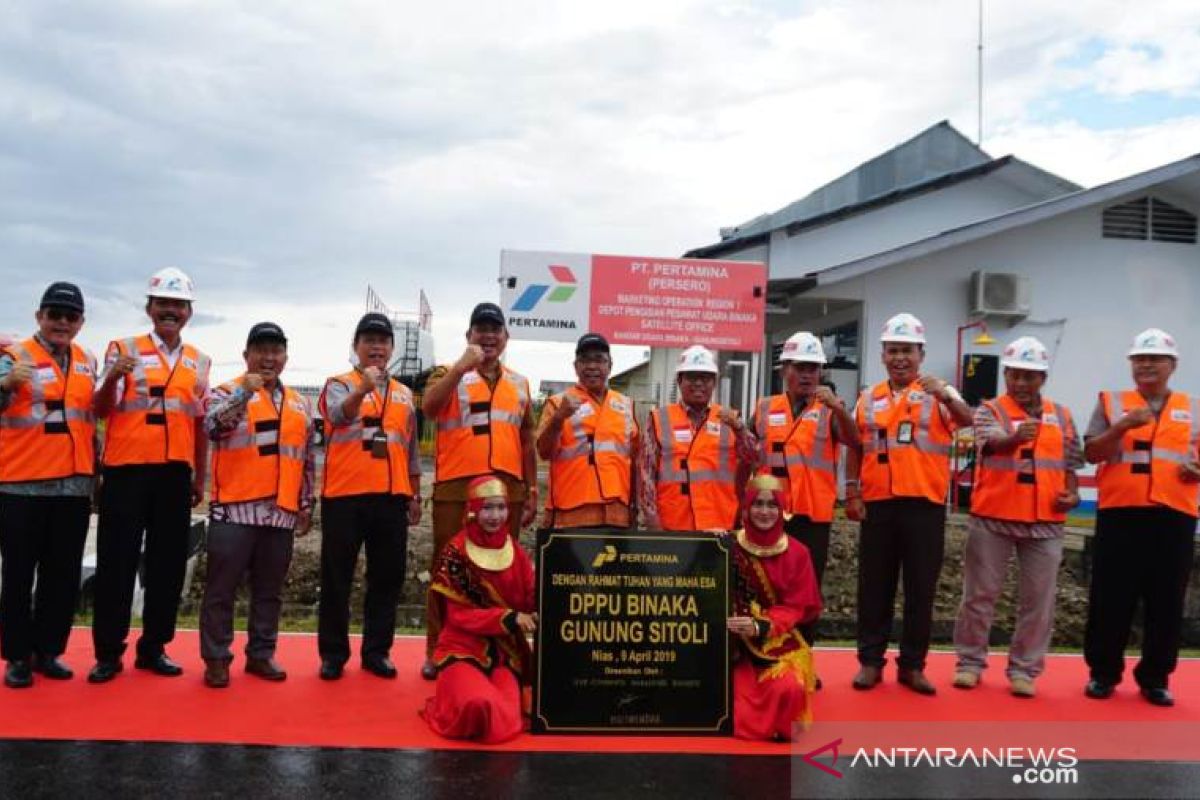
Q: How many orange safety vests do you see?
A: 11